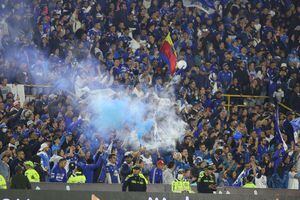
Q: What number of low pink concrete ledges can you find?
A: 0